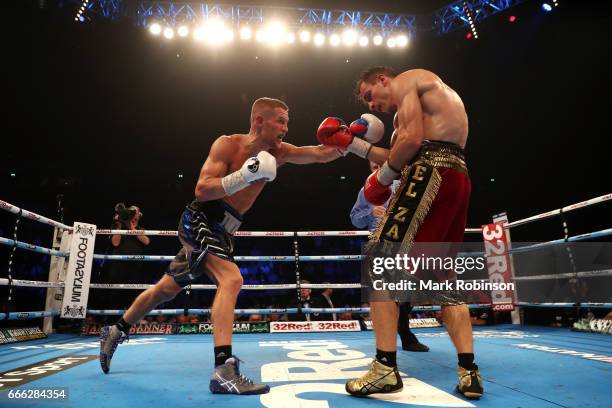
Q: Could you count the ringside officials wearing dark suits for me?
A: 2